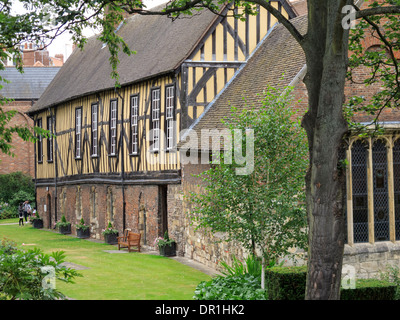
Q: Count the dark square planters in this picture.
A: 5